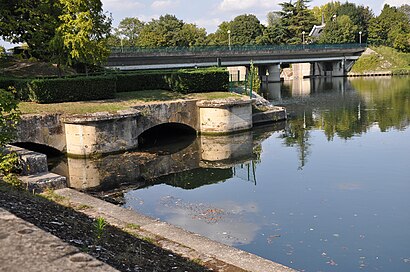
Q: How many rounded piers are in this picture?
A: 2